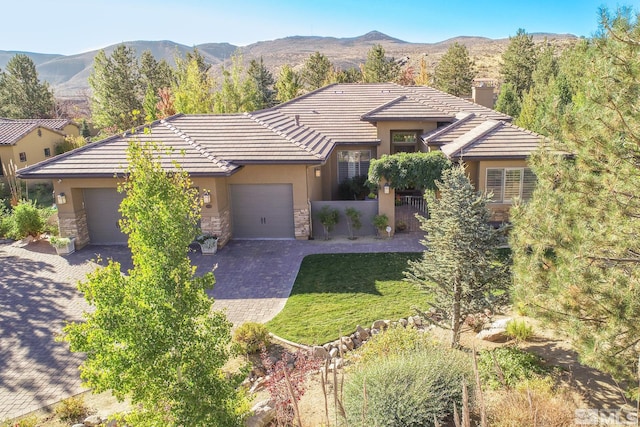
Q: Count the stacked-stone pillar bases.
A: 3